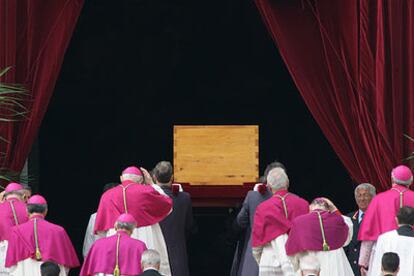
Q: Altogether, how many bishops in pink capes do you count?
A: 7